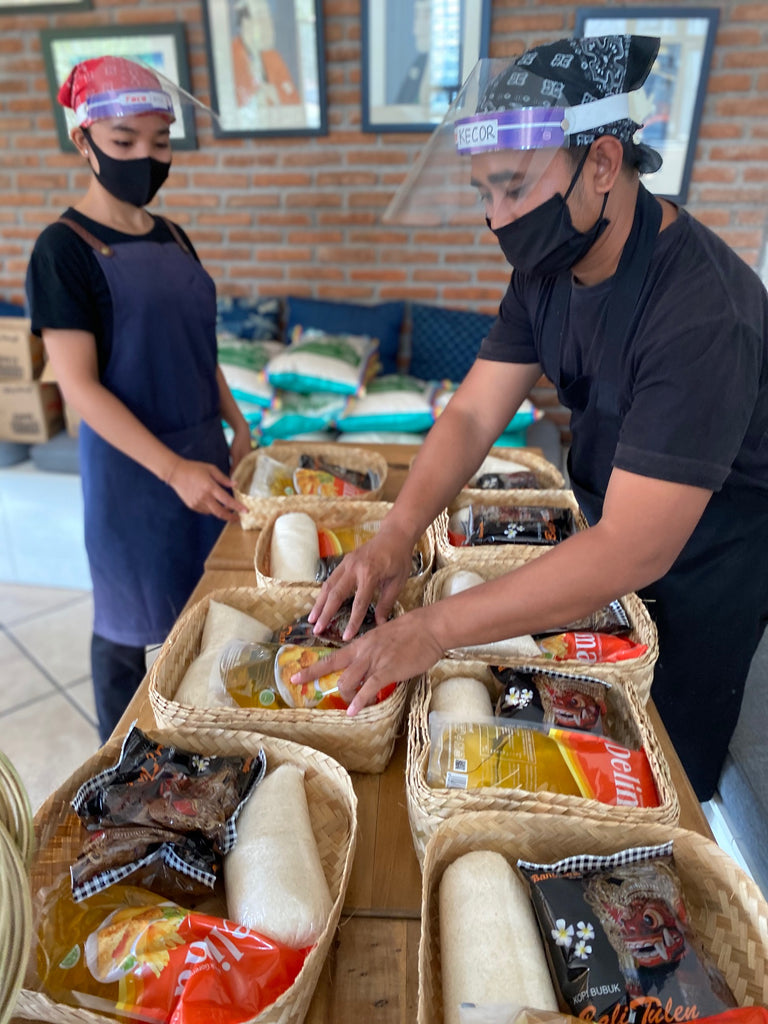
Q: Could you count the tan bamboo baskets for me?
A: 9